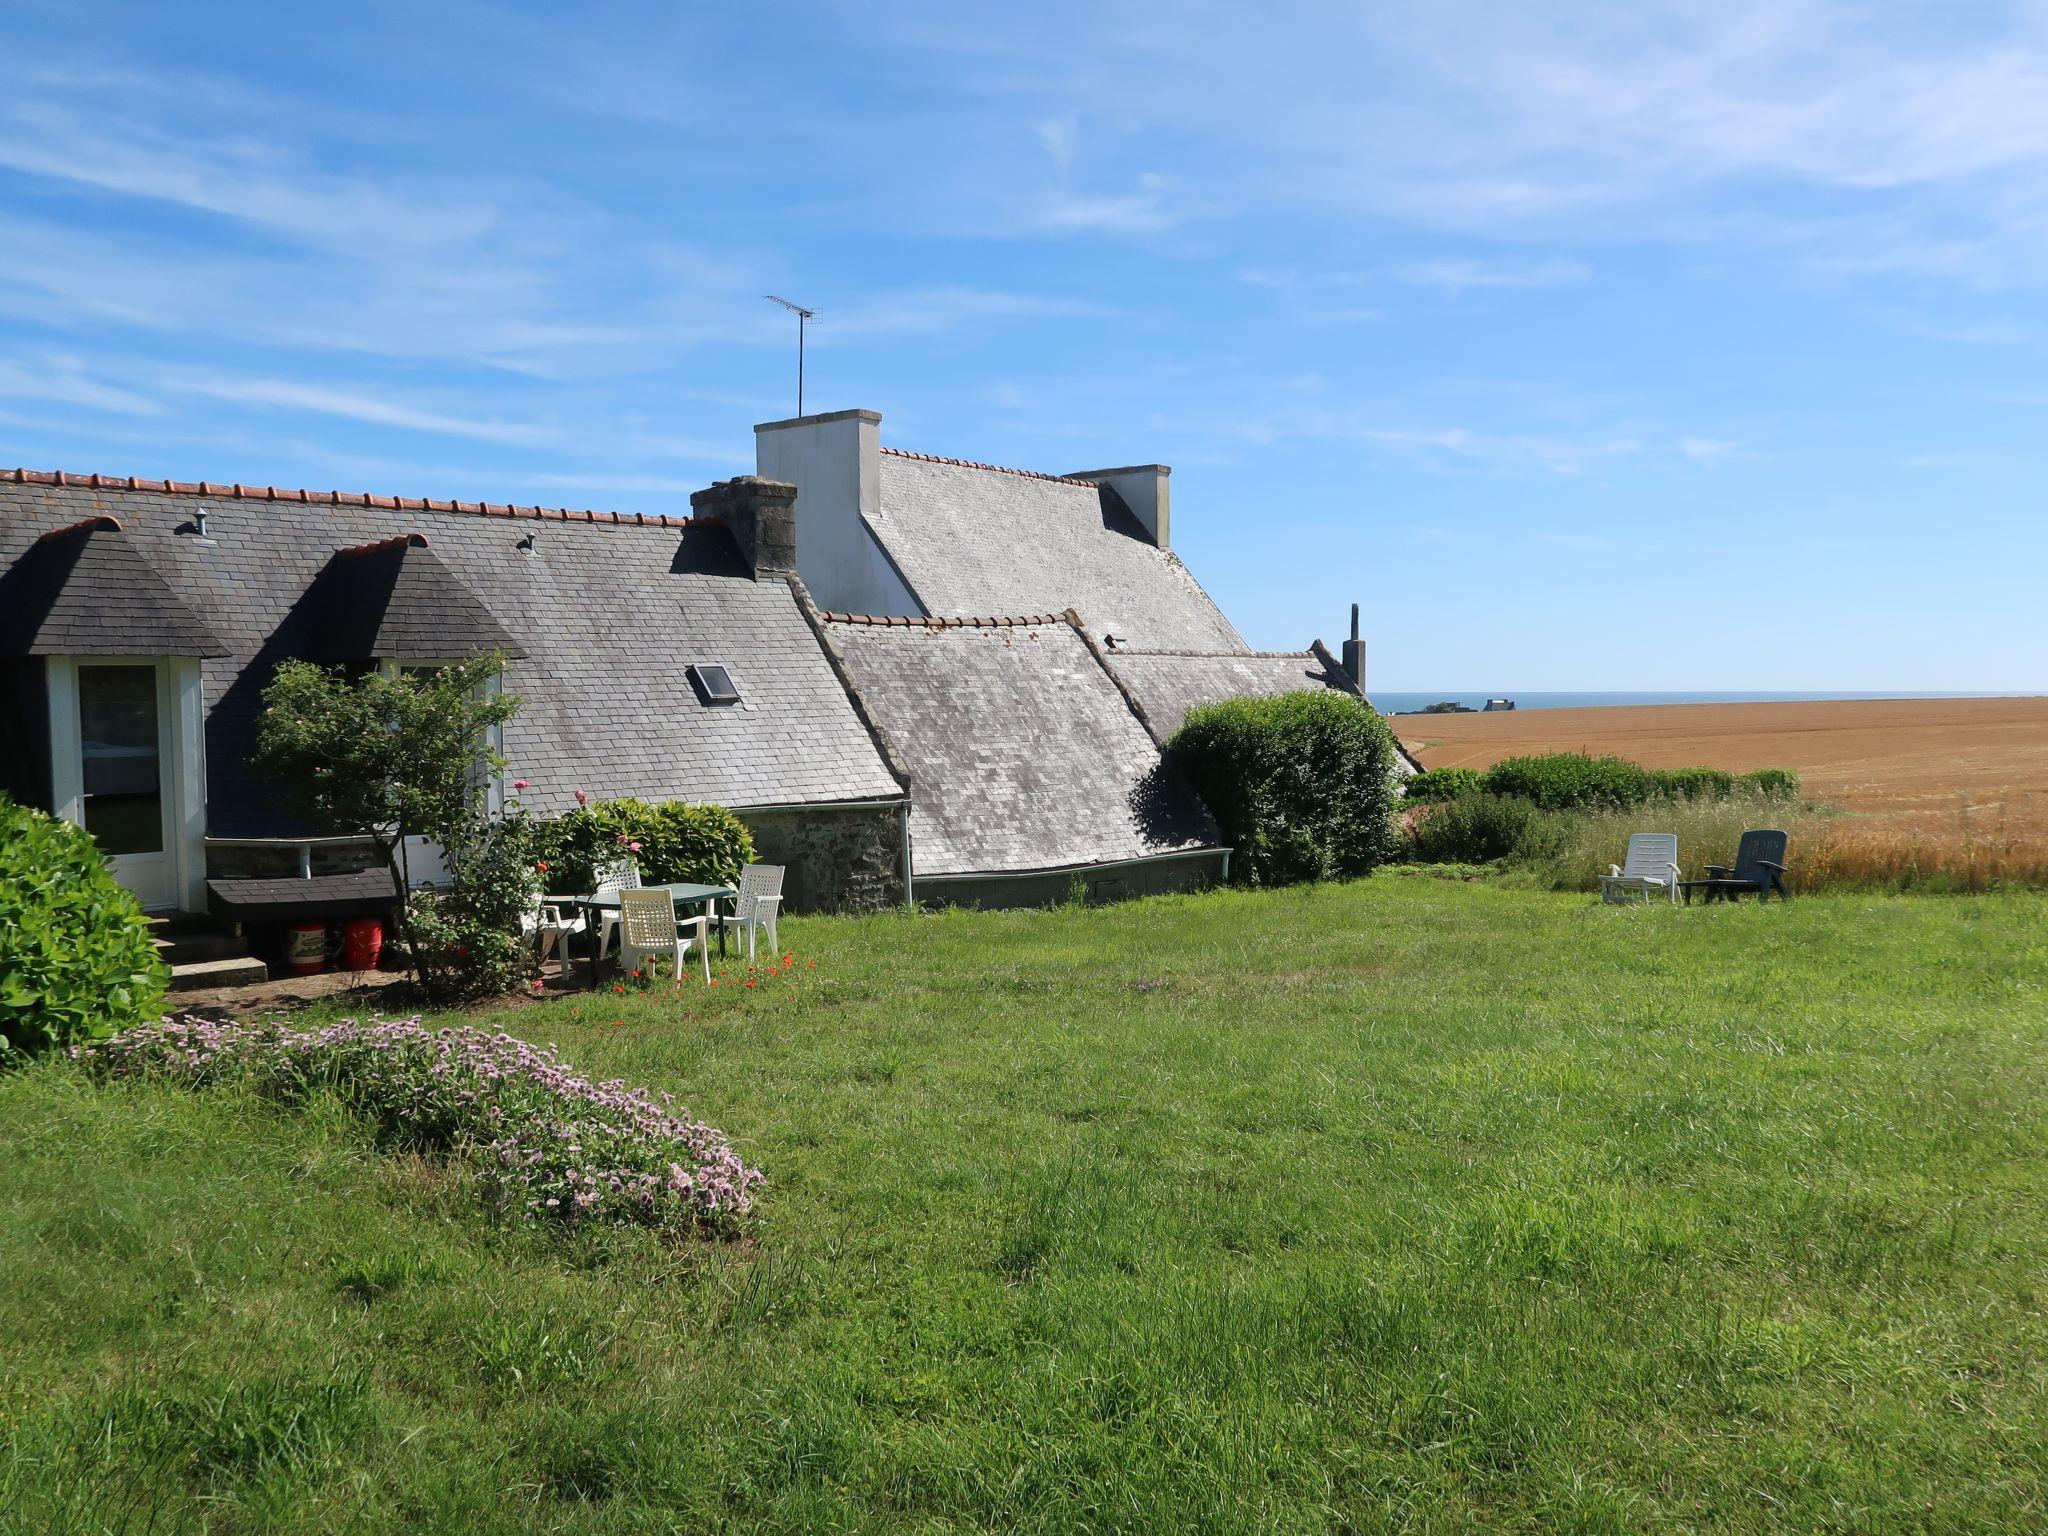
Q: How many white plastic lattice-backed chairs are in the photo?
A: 4